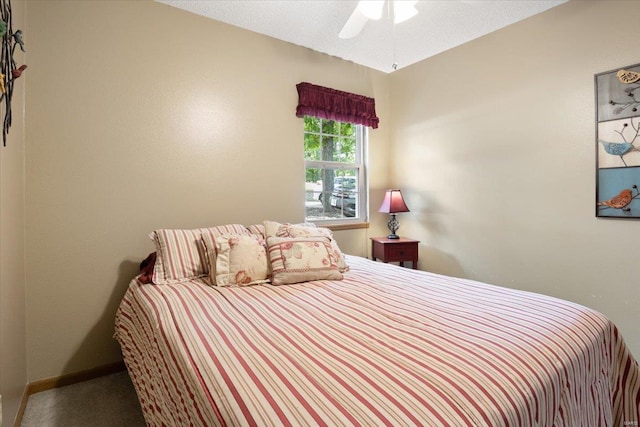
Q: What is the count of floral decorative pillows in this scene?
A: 3